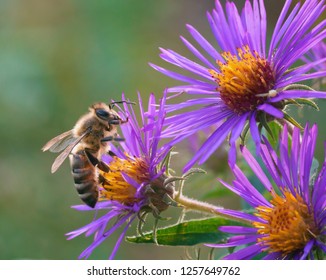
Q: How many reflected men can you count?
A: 0